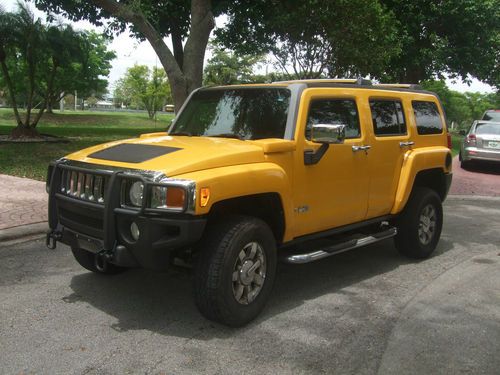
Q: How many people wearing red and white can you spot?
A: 0